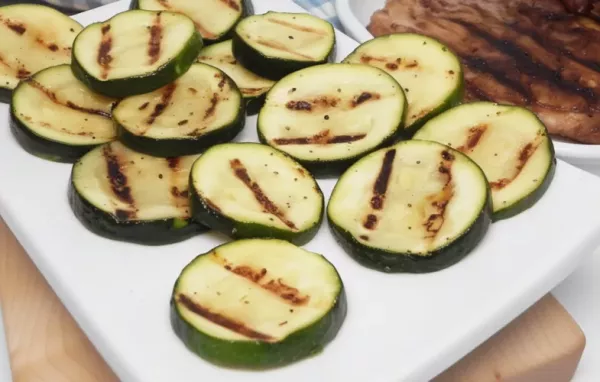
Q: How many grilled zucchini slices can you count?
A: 14